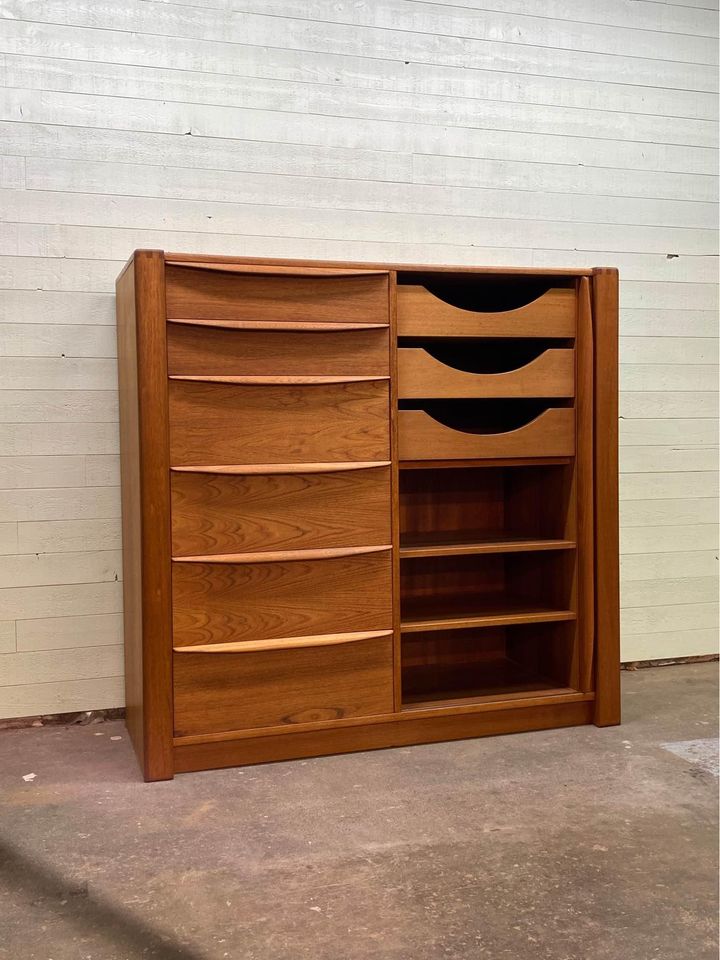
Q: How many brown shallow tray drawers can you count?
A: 3